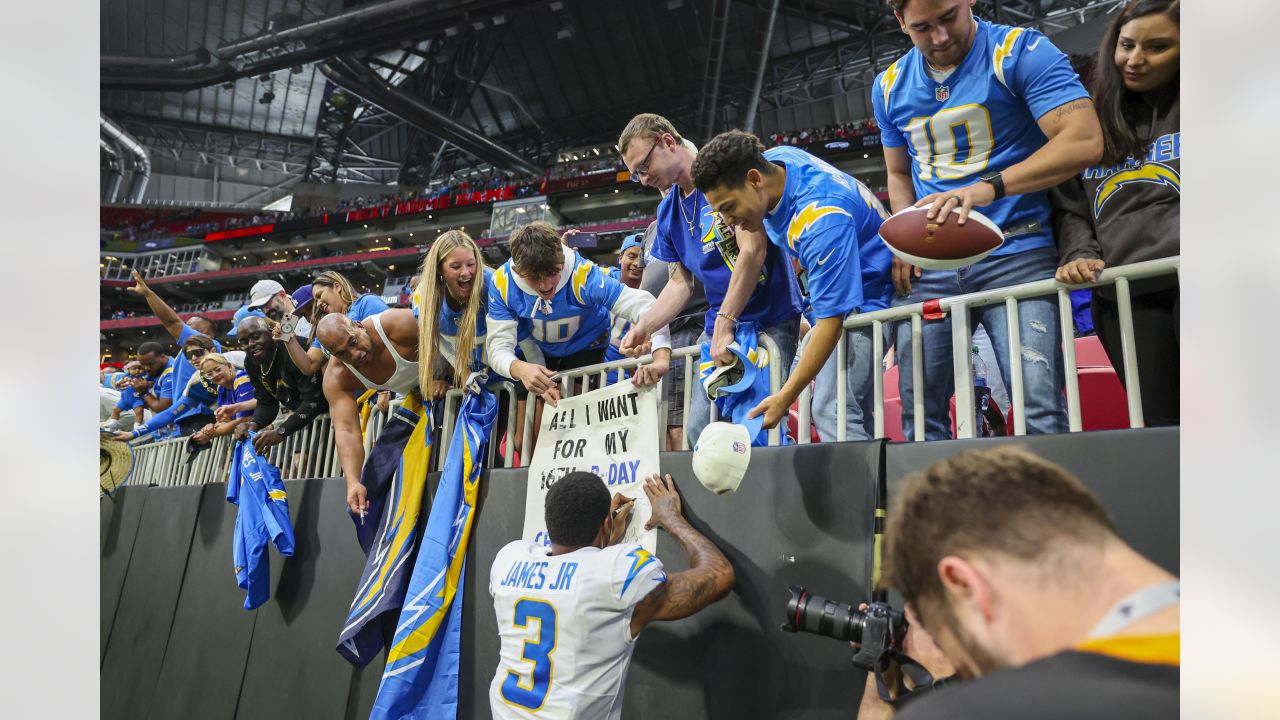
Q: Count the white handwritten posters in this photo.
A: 1